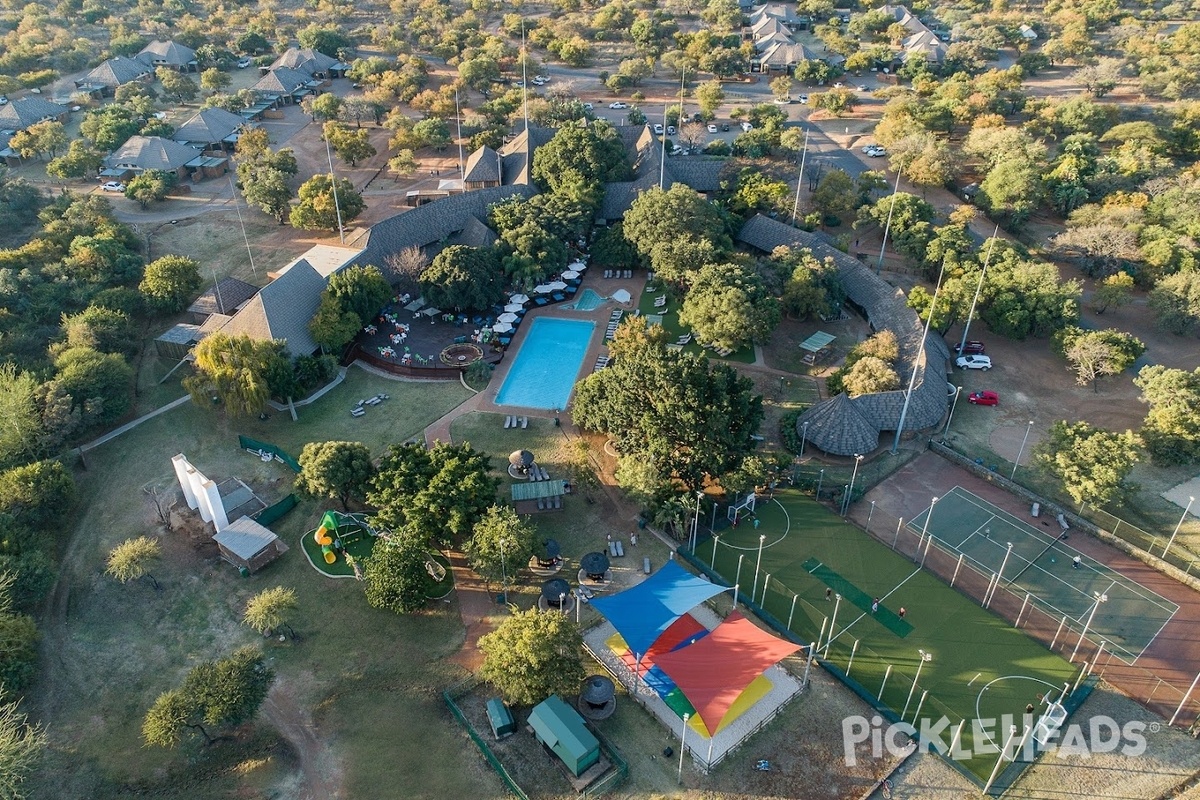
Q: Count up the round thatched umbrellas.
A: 5